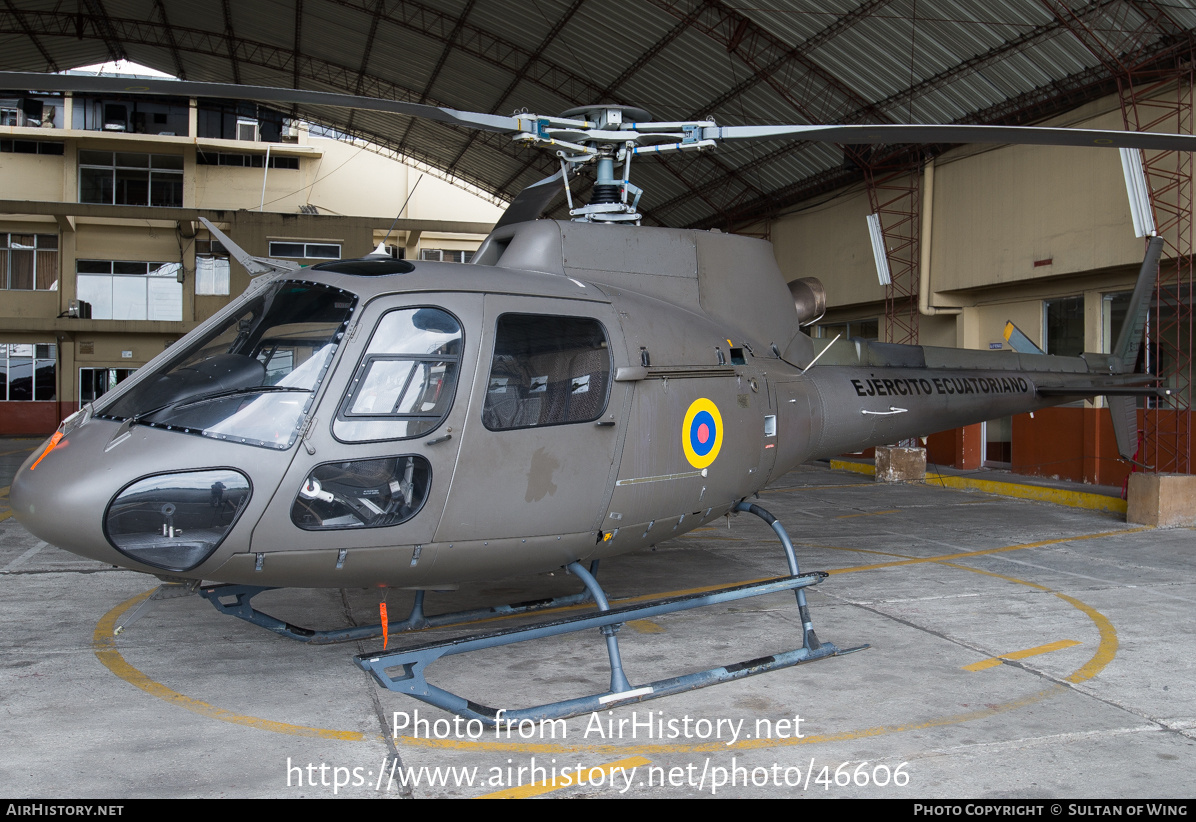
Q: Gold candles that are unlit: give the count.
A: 0